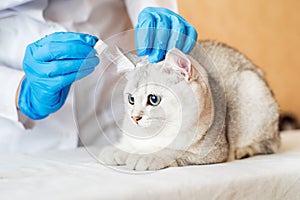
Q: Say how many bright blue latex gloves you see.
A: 2